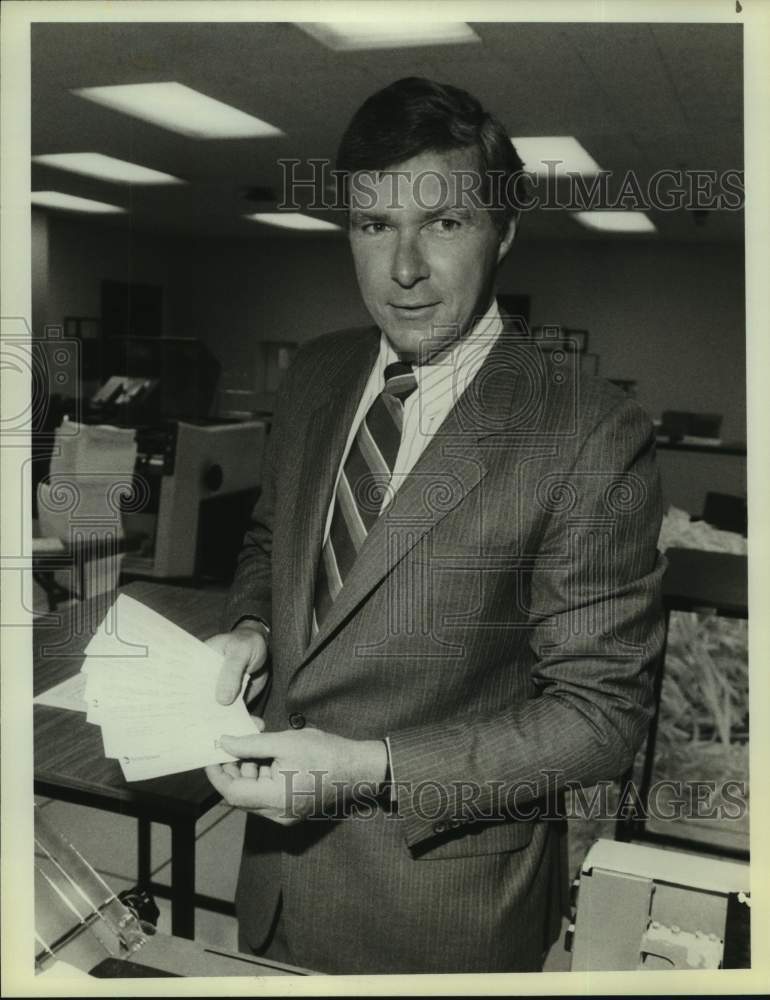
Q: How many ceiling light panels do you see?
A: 7